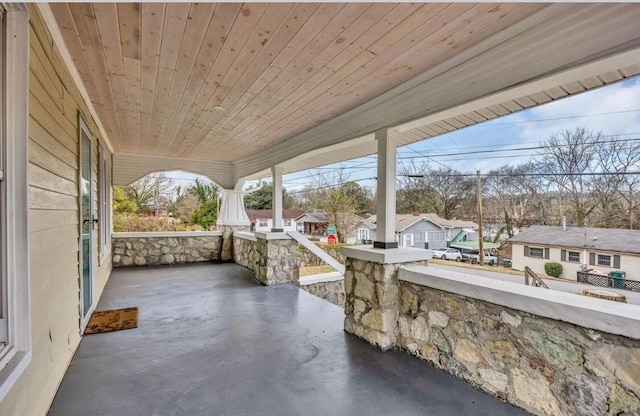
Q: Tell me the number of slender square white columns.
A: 2